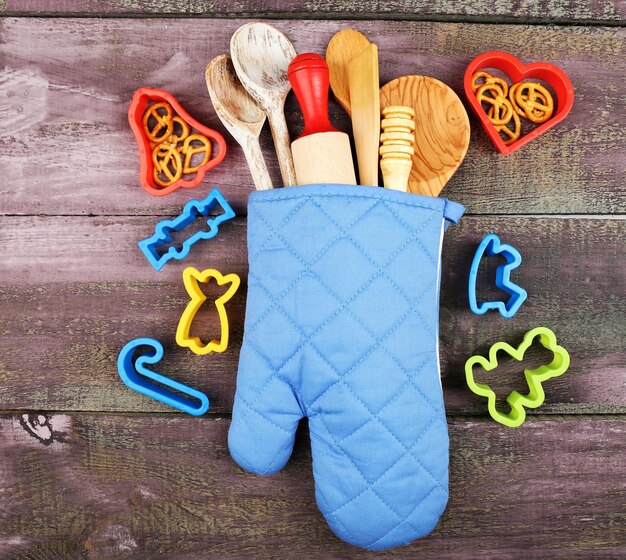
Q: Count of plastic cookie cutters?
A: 7